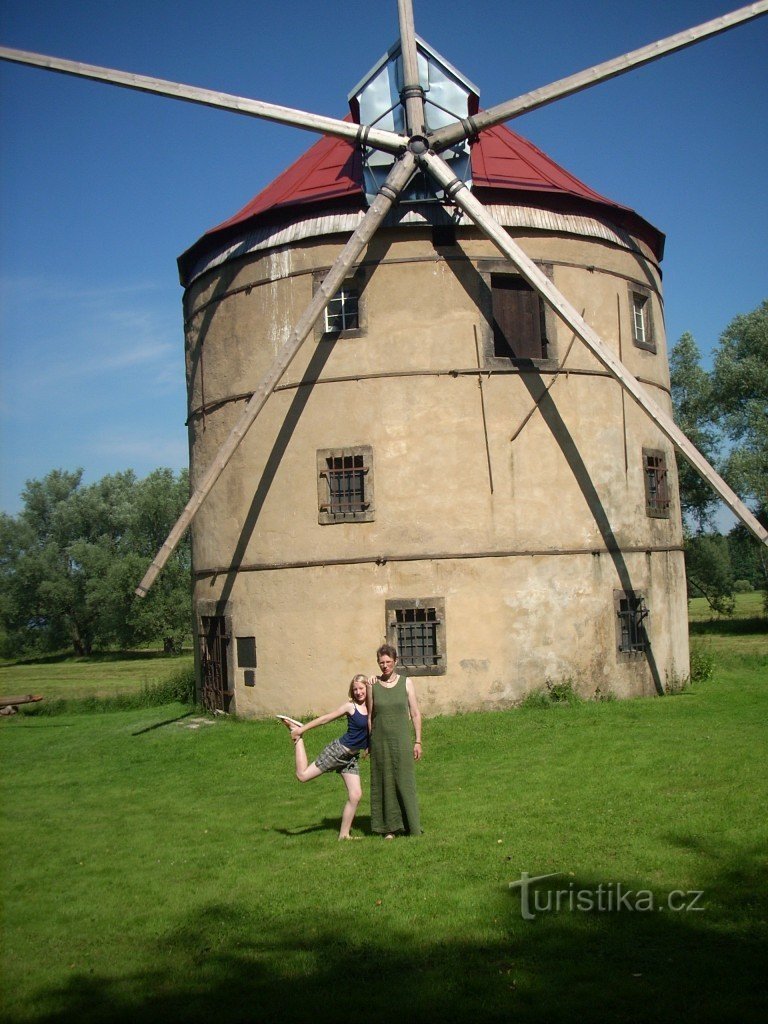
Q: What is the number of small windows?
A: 6